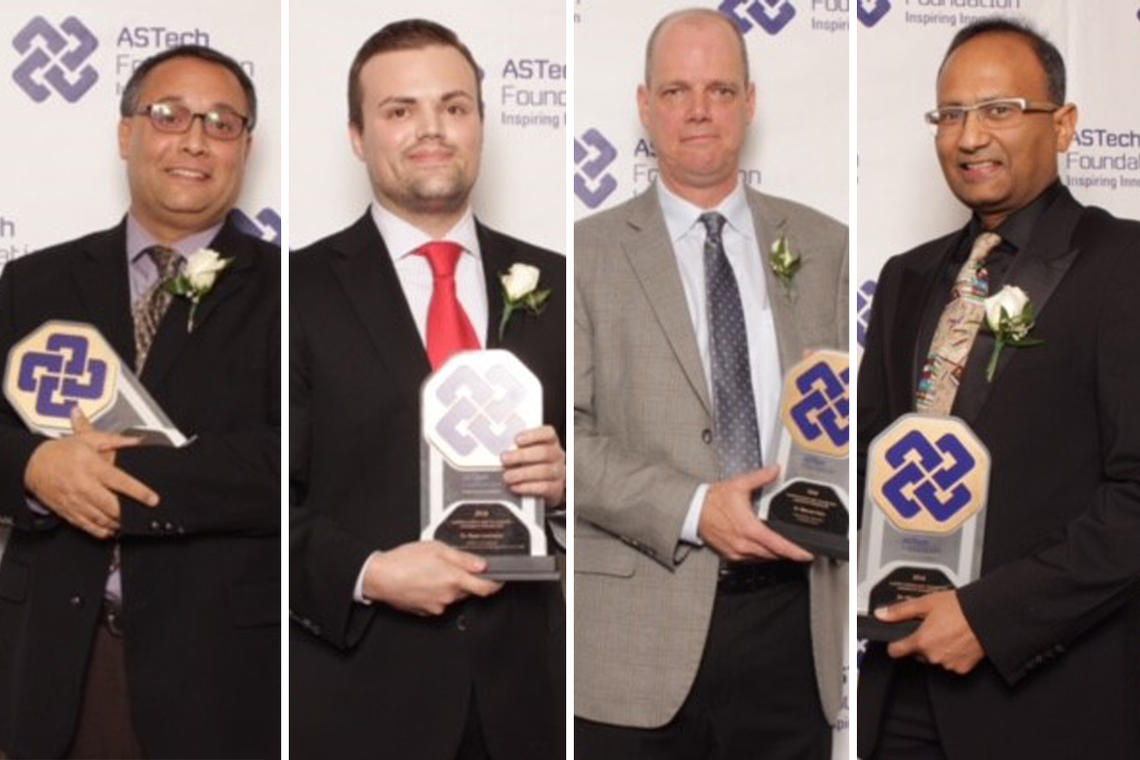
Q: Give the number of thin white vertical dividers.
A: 3